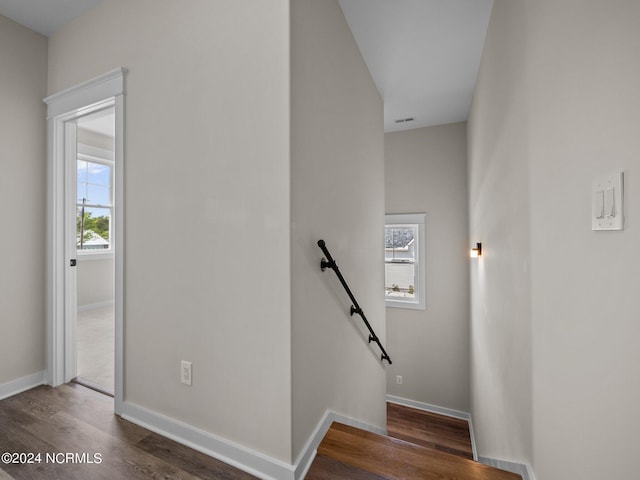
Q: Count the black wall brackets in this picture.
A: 4